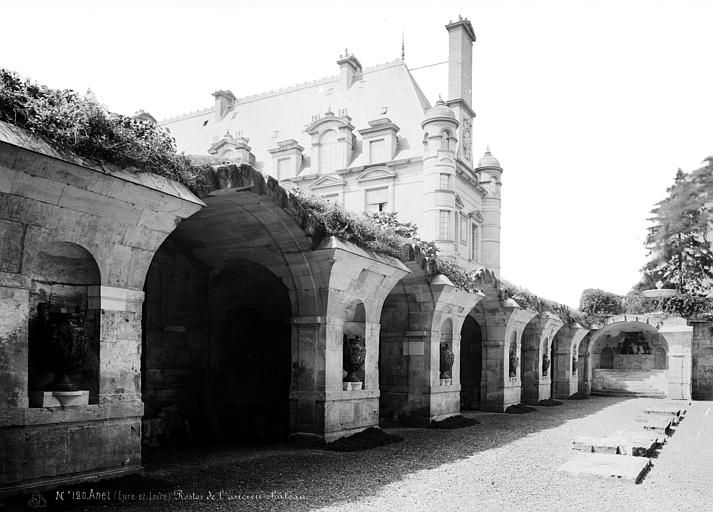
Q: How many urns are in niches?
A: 6